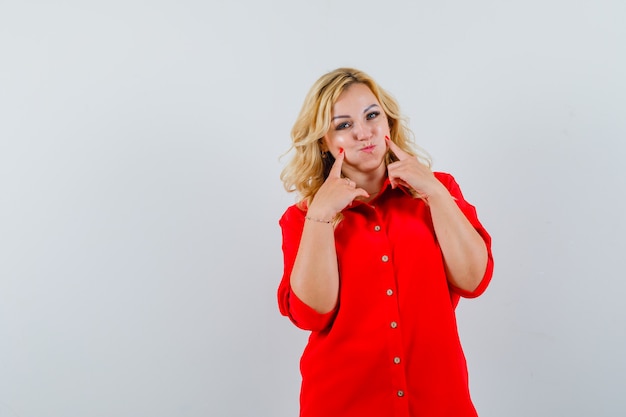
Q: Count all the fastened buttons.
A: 6